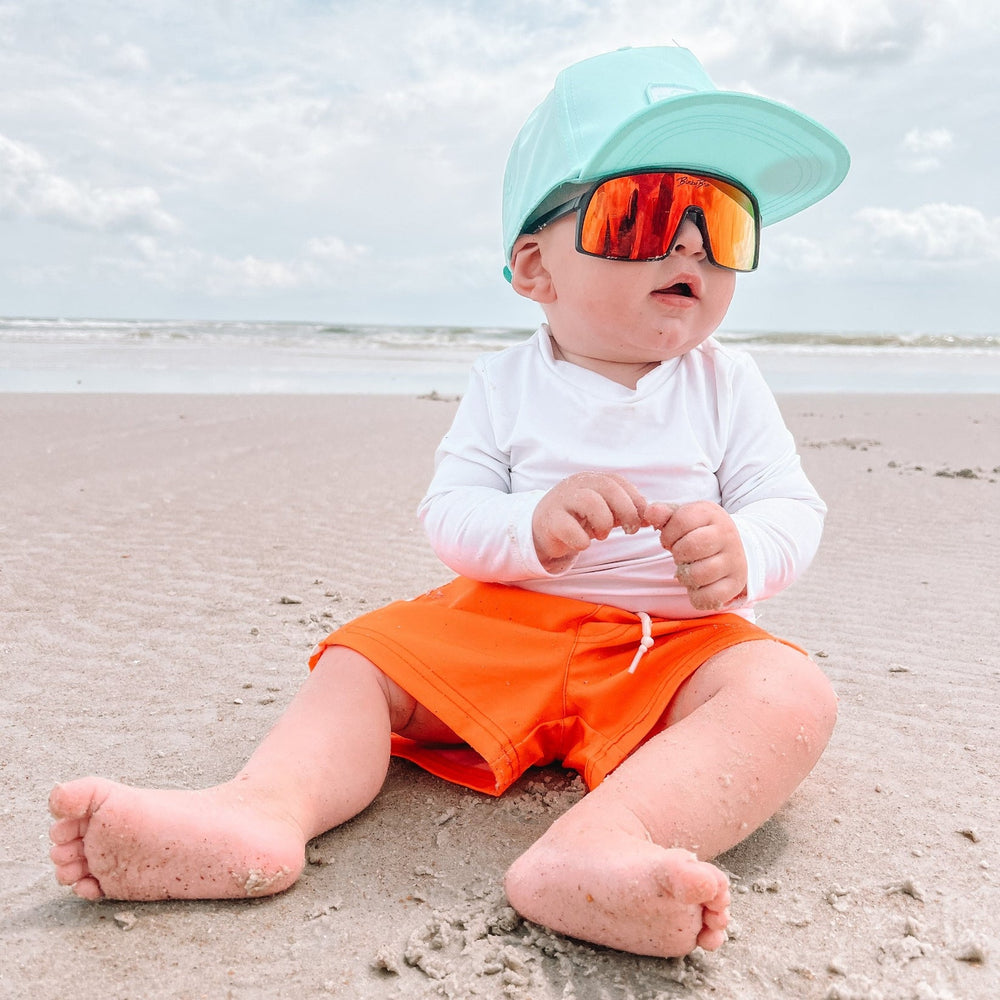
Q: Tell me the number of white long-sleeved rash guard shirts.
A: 1